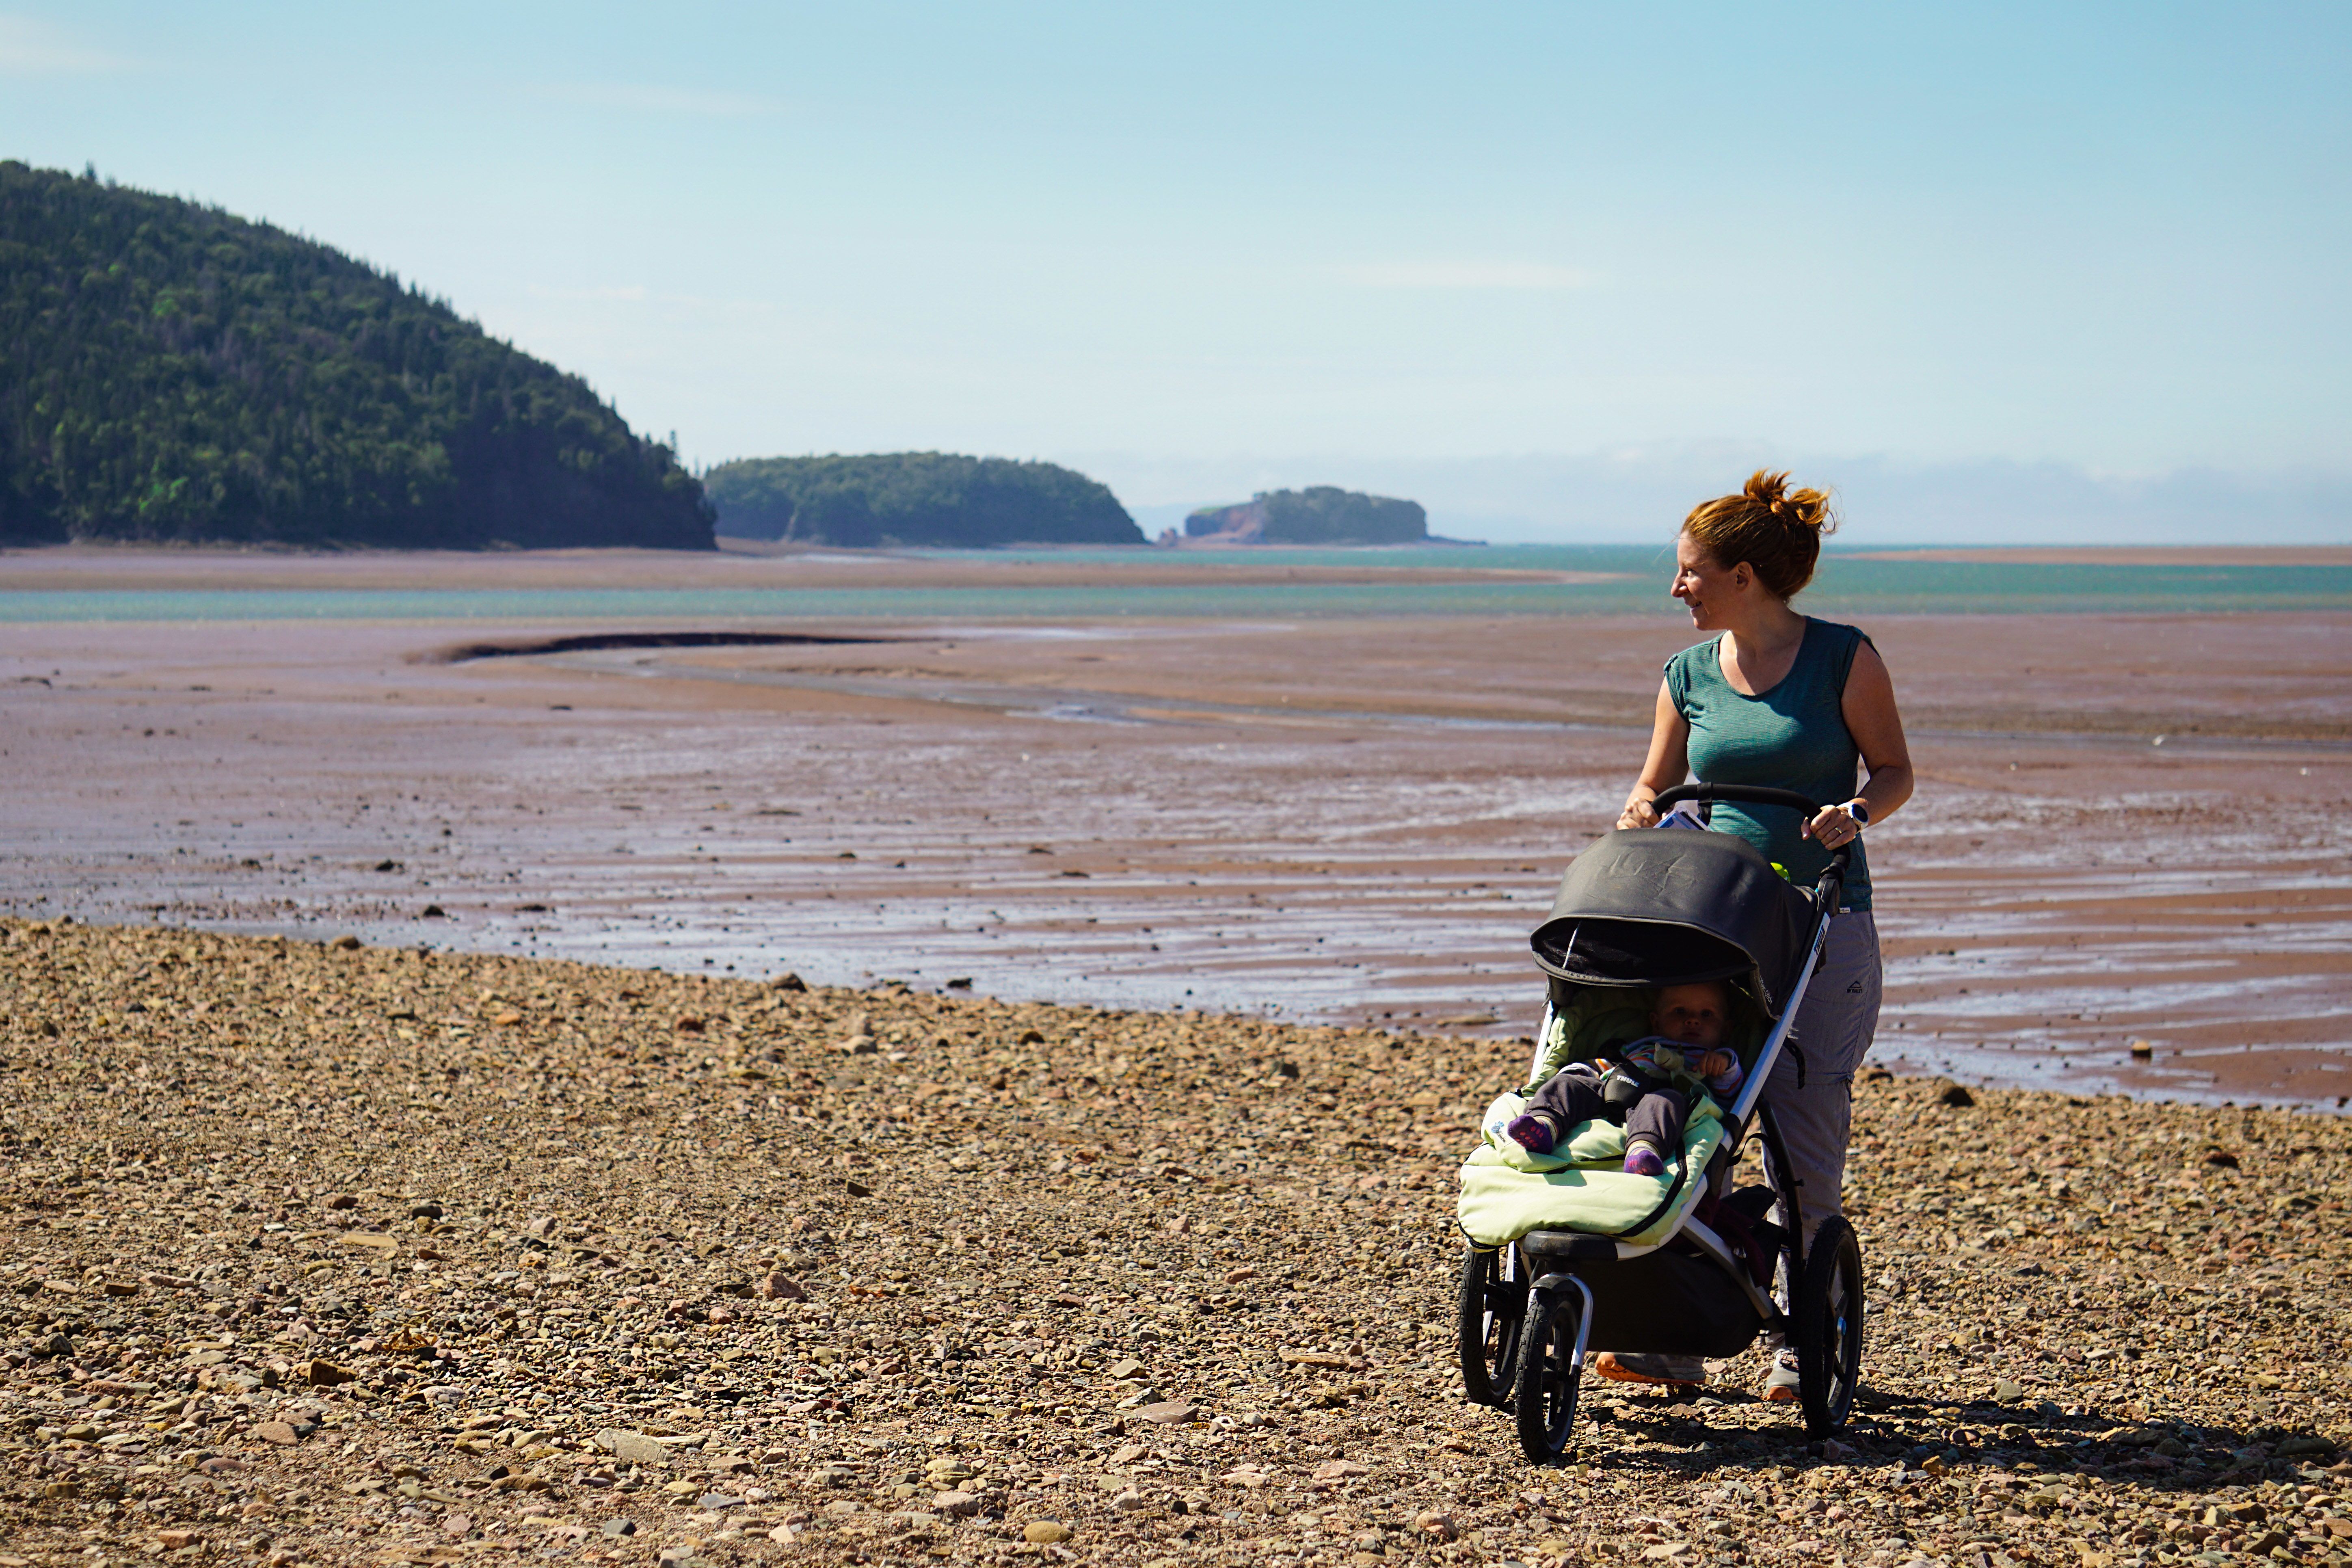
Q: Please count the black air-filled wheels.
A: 3